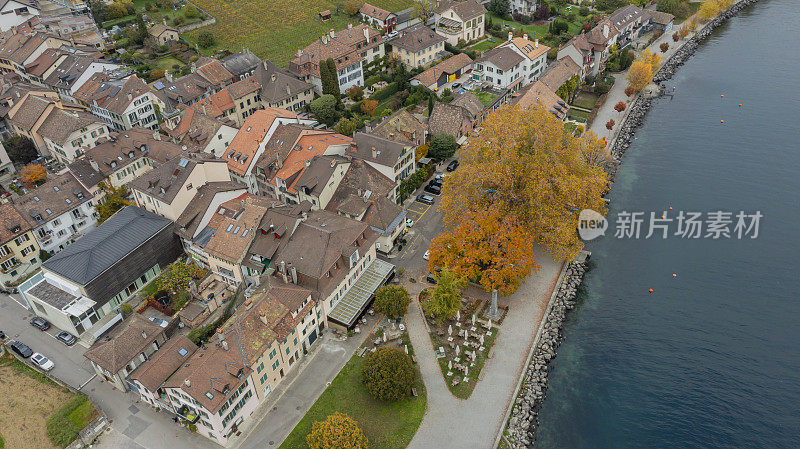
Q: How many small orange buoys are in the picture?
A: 7